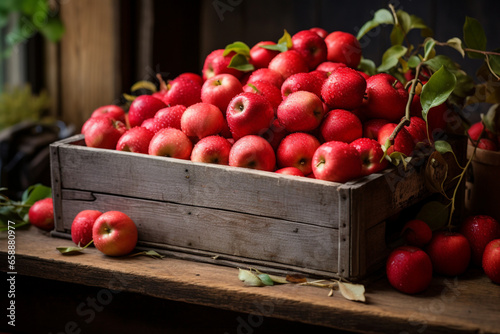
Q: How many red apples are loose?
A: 8